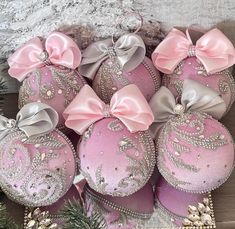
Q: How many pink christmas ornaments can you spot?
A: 6